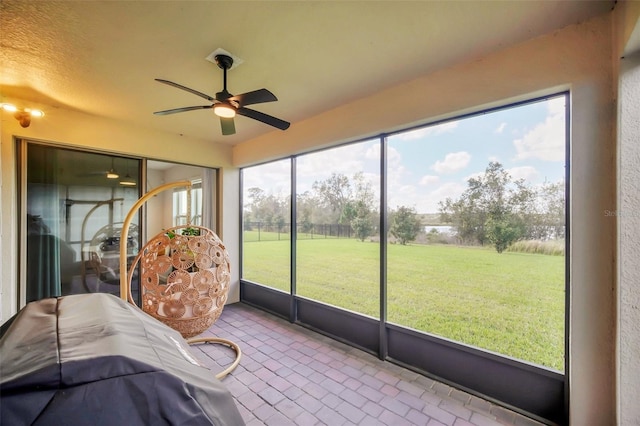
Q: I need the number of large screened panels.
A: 3